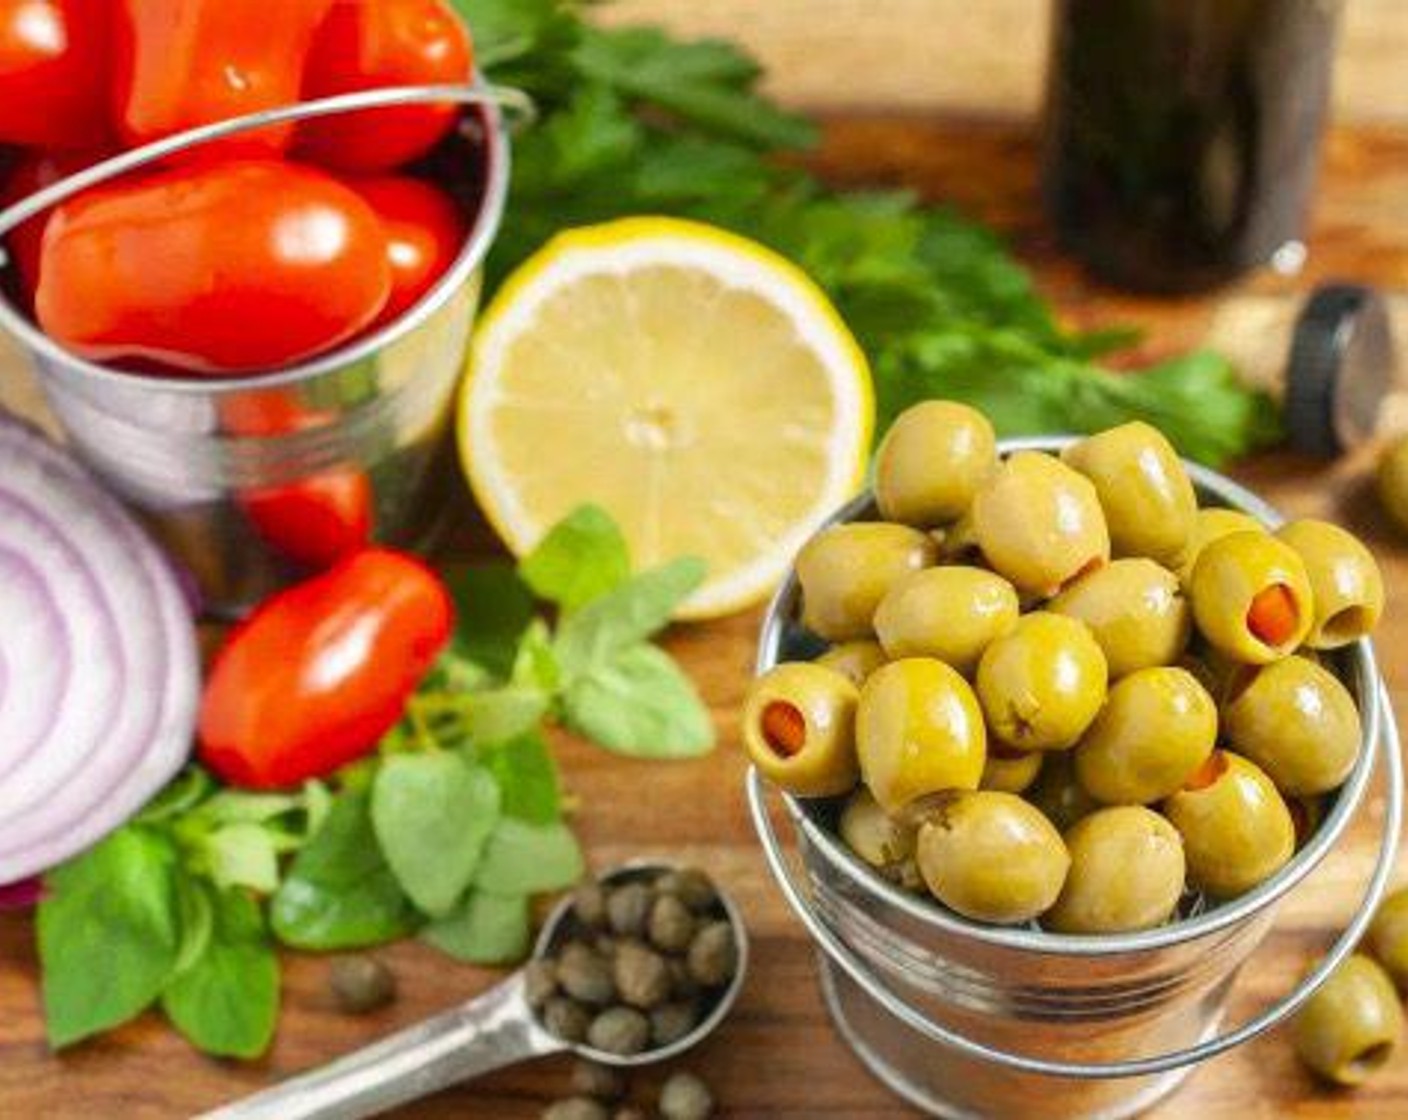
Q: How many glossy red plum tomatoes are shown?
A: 6